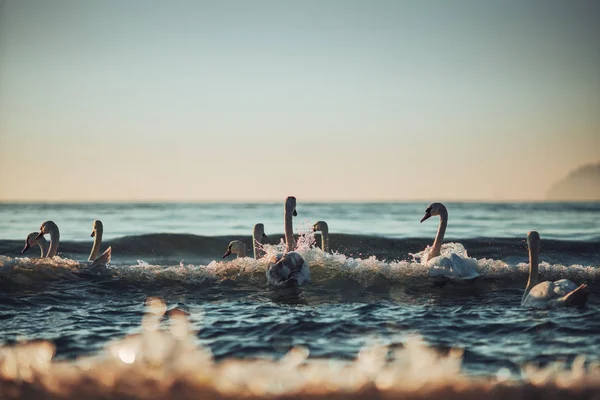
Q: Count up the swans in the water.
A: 9